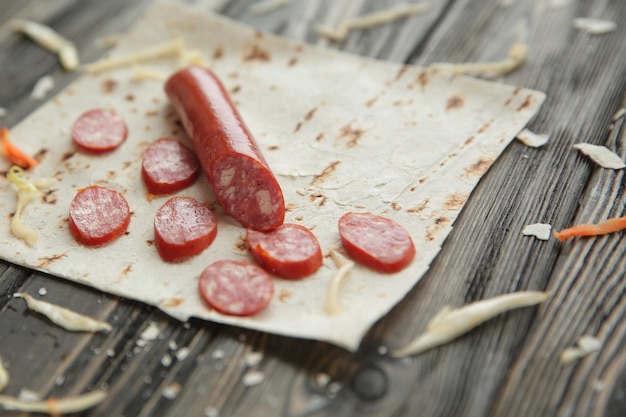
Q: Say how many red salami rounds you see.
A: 7